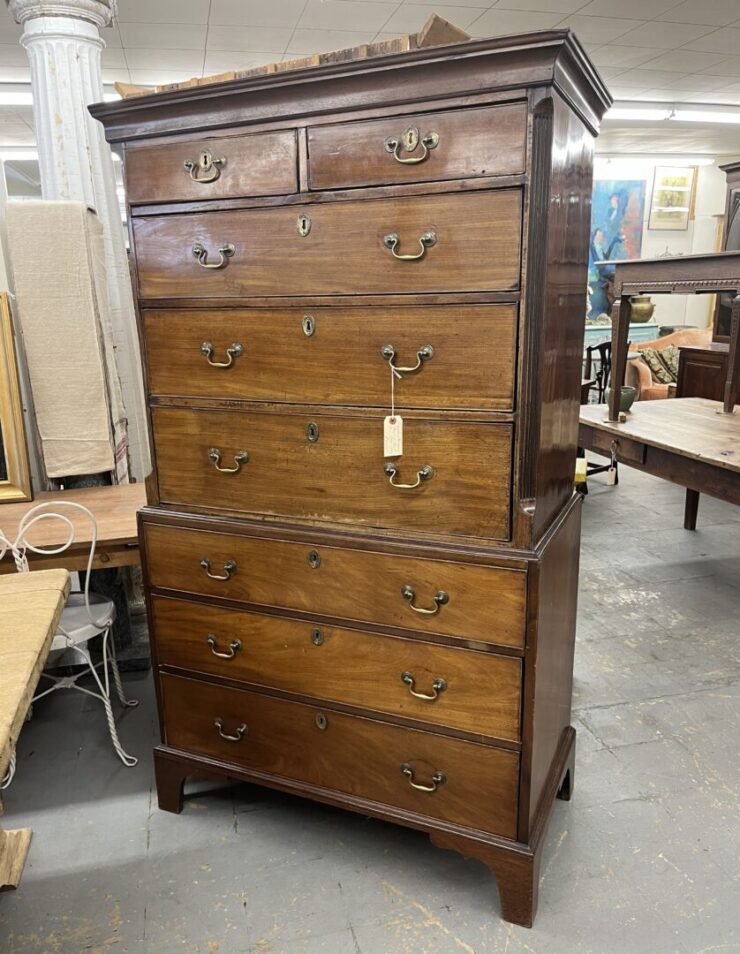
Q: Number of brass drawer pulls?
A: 14